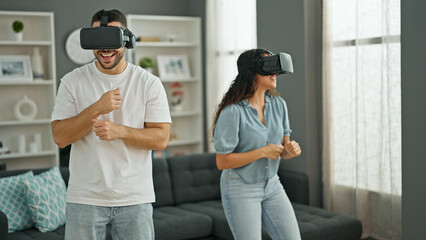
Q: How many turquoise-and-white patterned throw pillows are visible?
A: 2